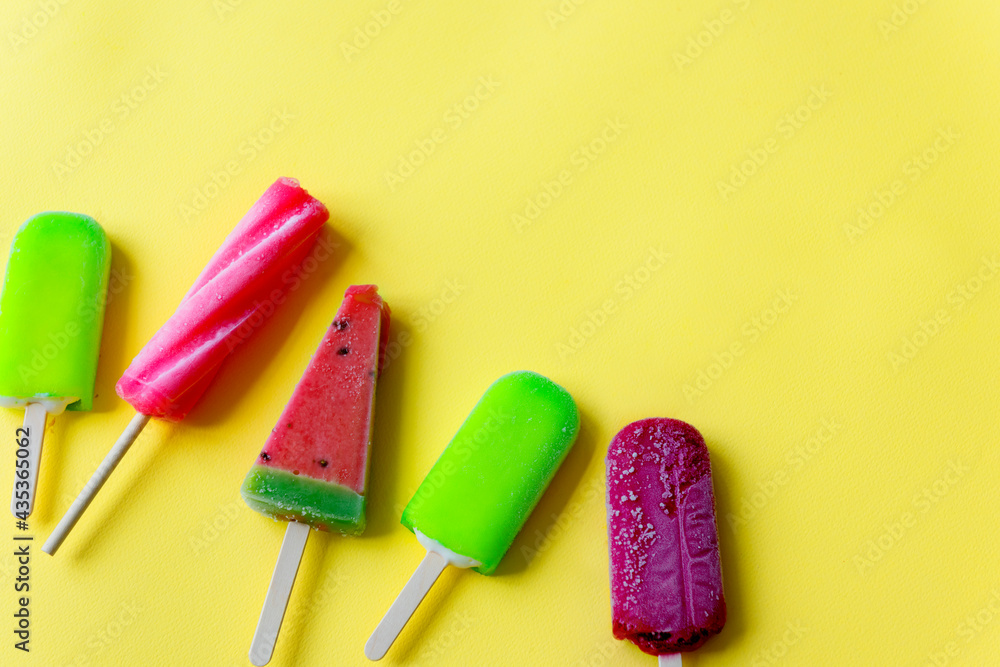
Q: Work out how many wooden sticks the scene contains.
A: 5